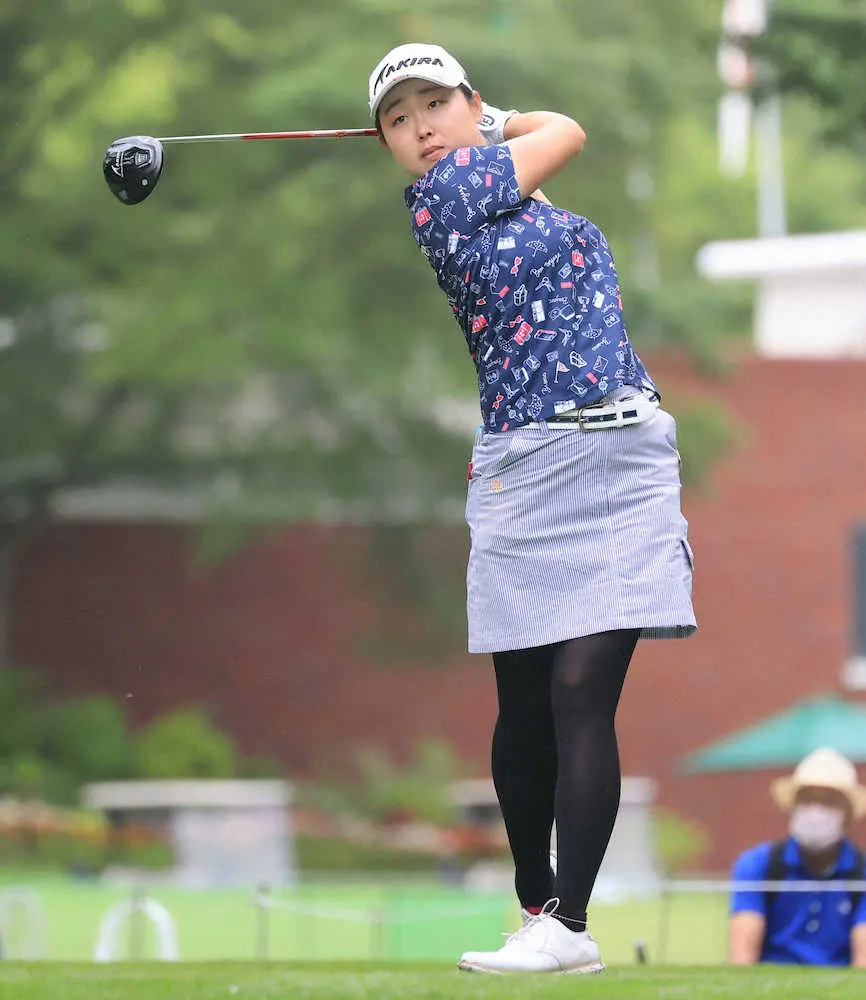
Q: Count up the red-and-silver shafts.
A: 1